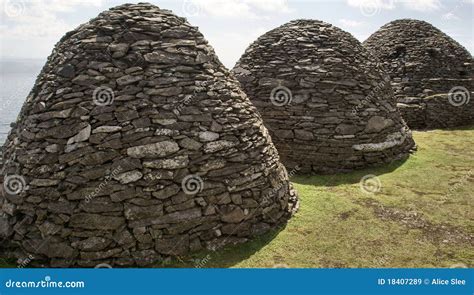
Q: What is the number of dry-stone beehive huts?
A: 3